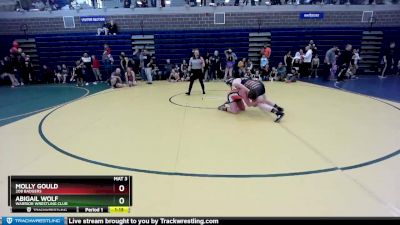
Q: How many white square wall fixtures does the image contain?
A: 3